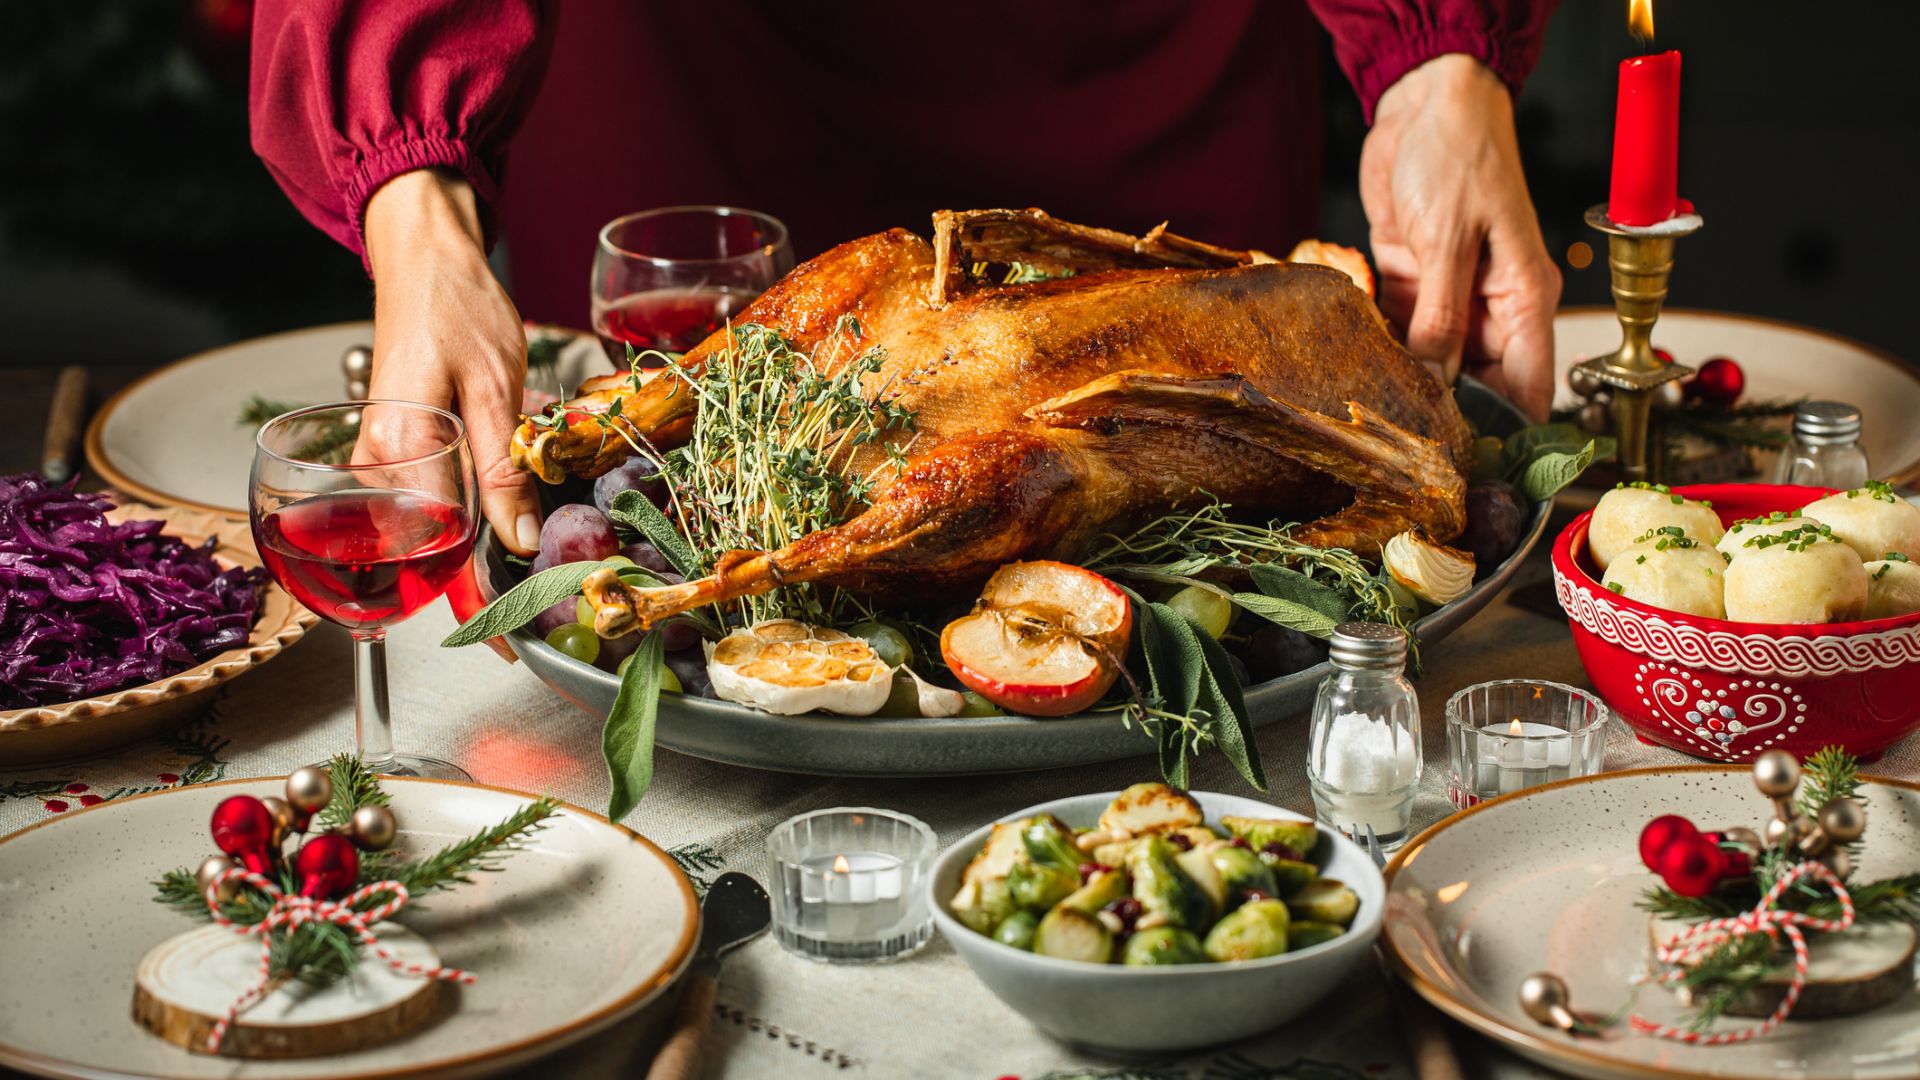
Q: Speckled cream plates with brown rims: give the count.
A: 4